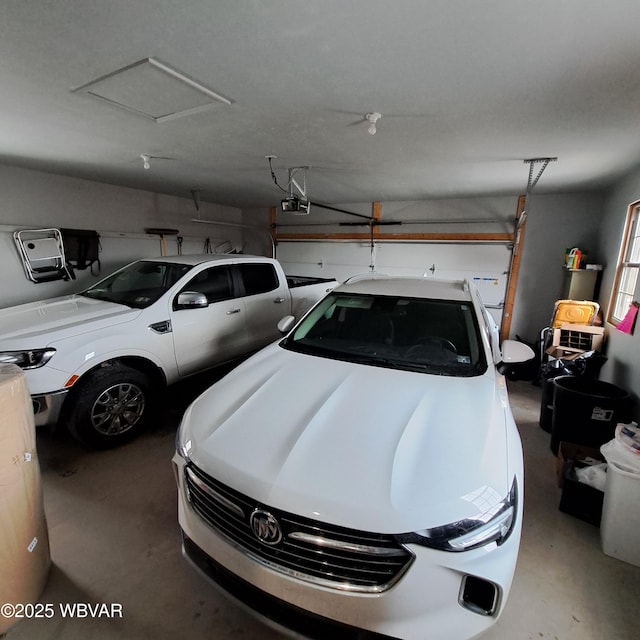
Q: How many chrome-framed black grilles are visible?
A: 1